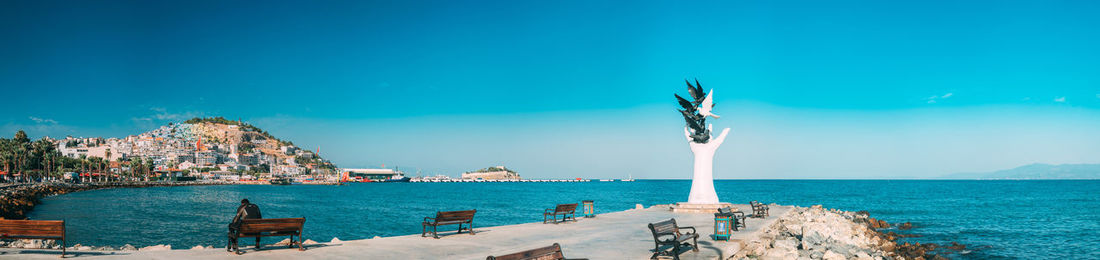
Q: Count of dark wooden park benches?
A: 8